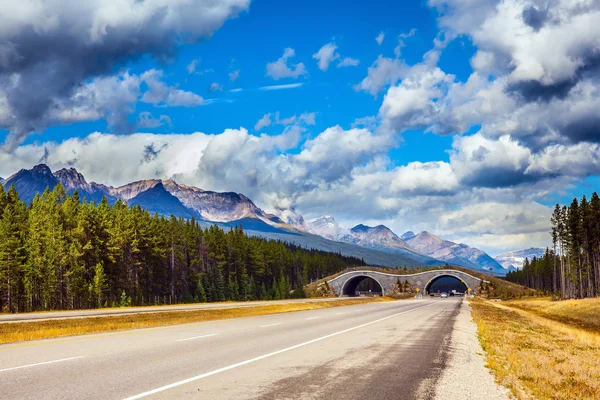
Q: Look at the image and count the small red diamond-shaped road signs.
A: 0